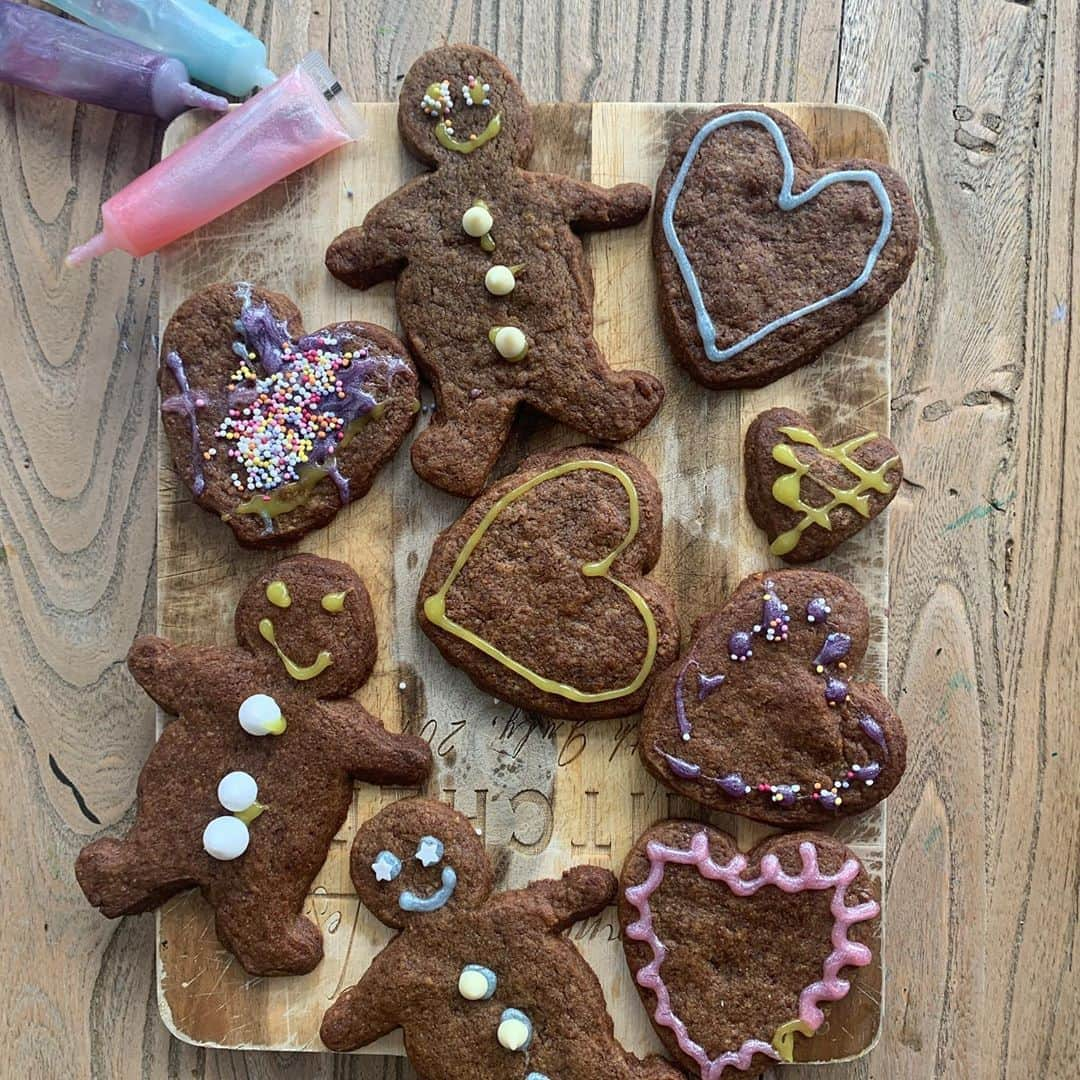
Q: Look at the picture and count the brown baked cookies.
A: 9